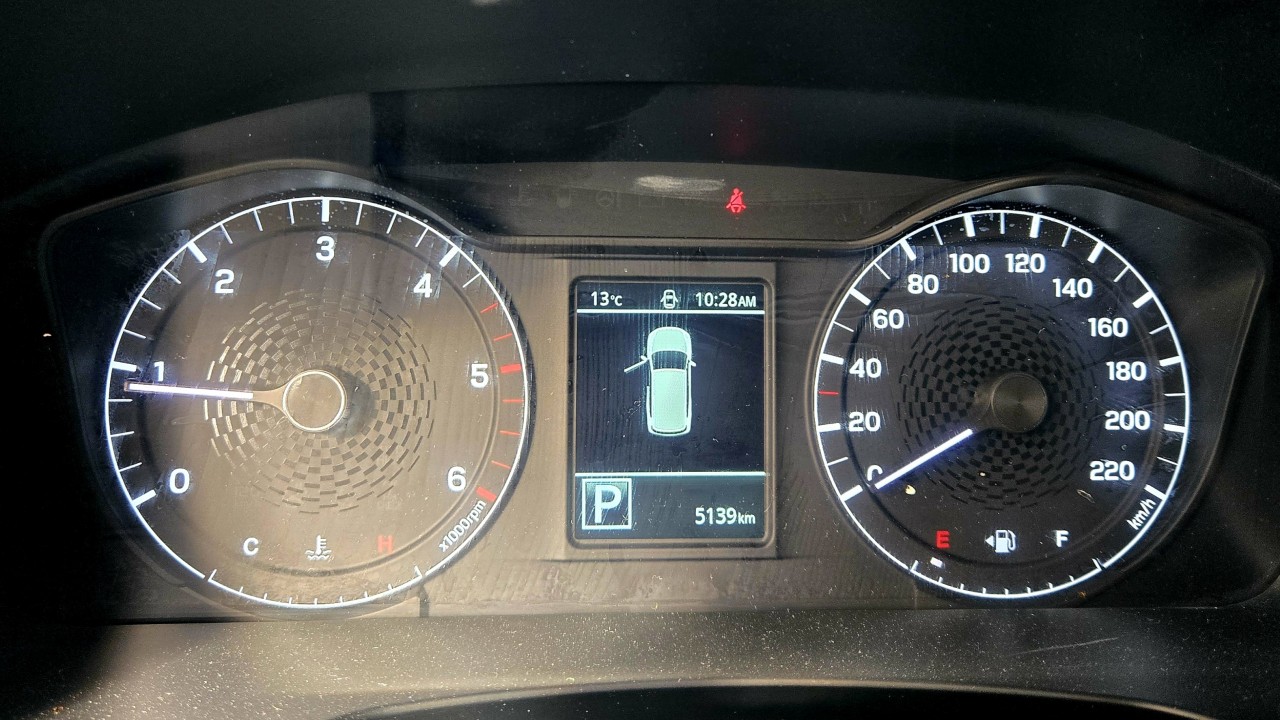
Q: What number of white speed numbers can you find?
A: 12